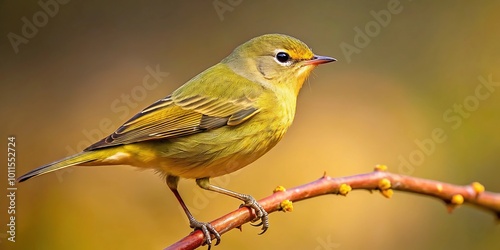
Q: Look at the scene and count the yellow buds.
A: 8